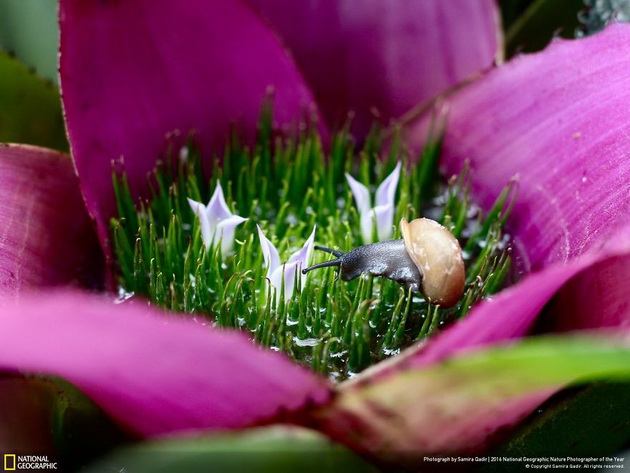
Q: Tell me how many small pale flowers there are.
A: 3